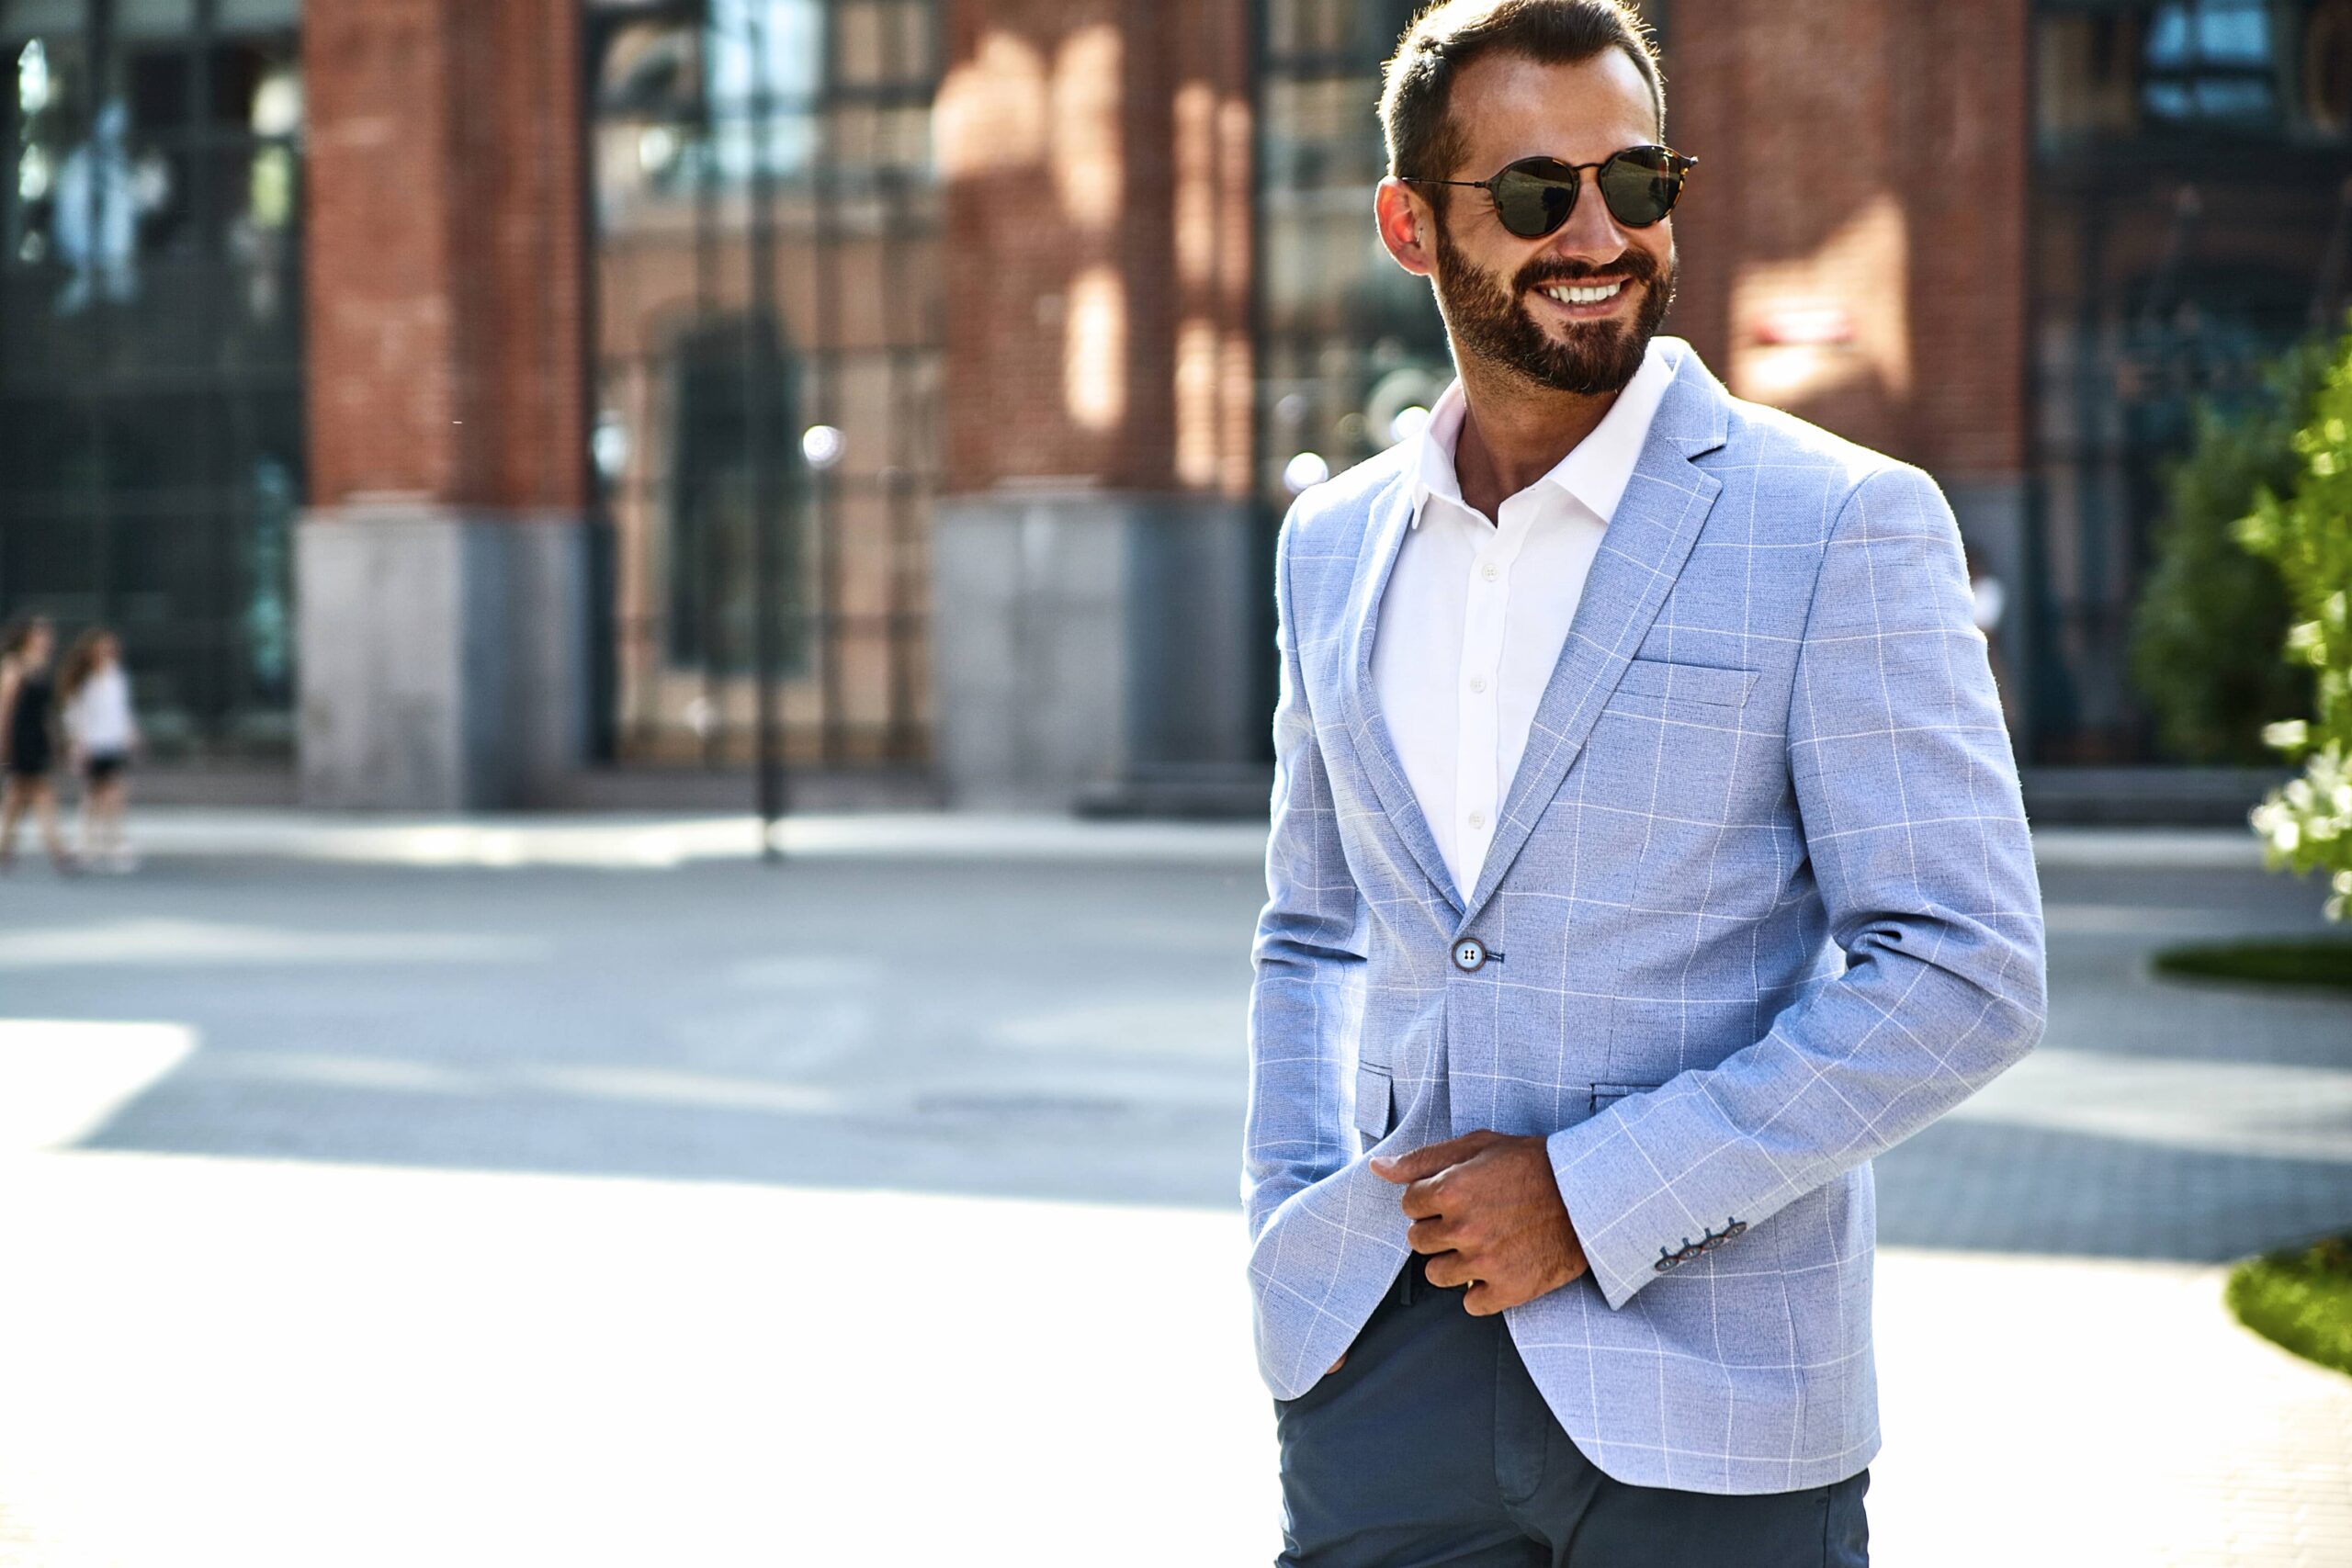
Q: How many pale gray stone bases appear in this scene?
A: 2